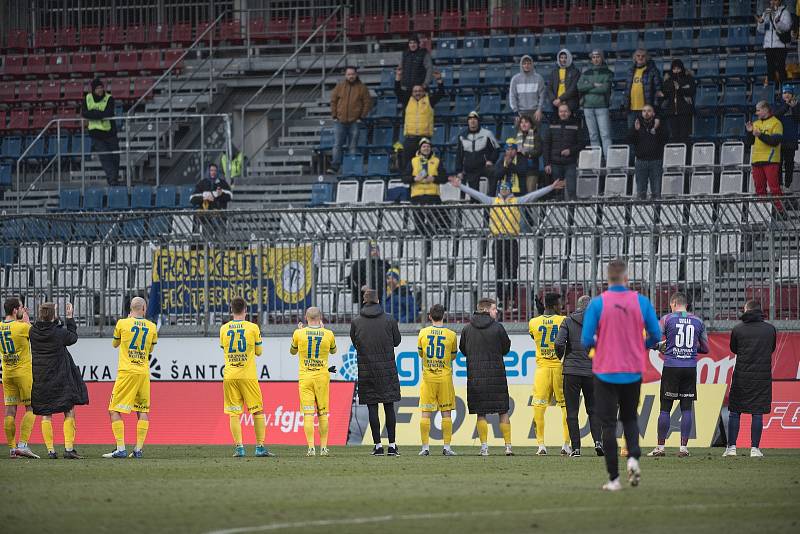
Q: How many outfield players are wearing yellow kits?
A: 6